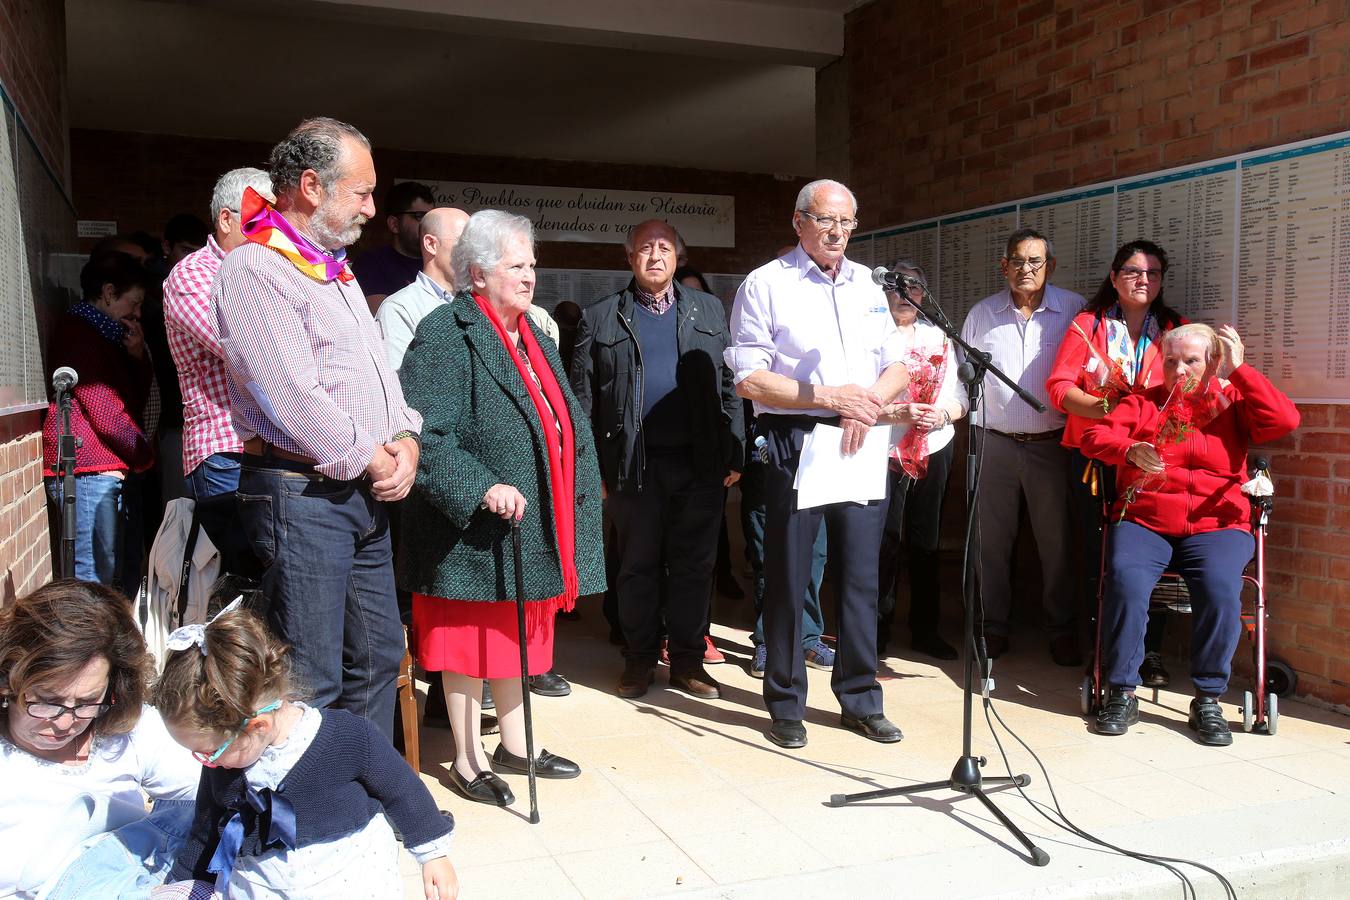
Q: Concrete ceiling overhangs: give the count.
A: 1